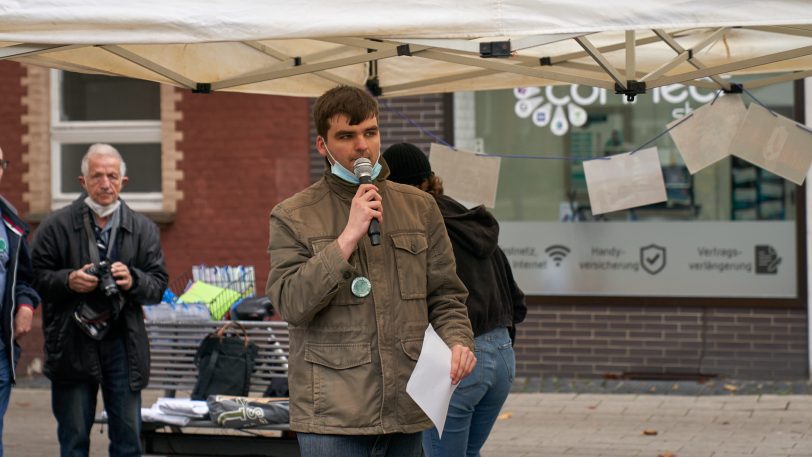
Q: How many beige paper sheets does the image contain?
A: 4